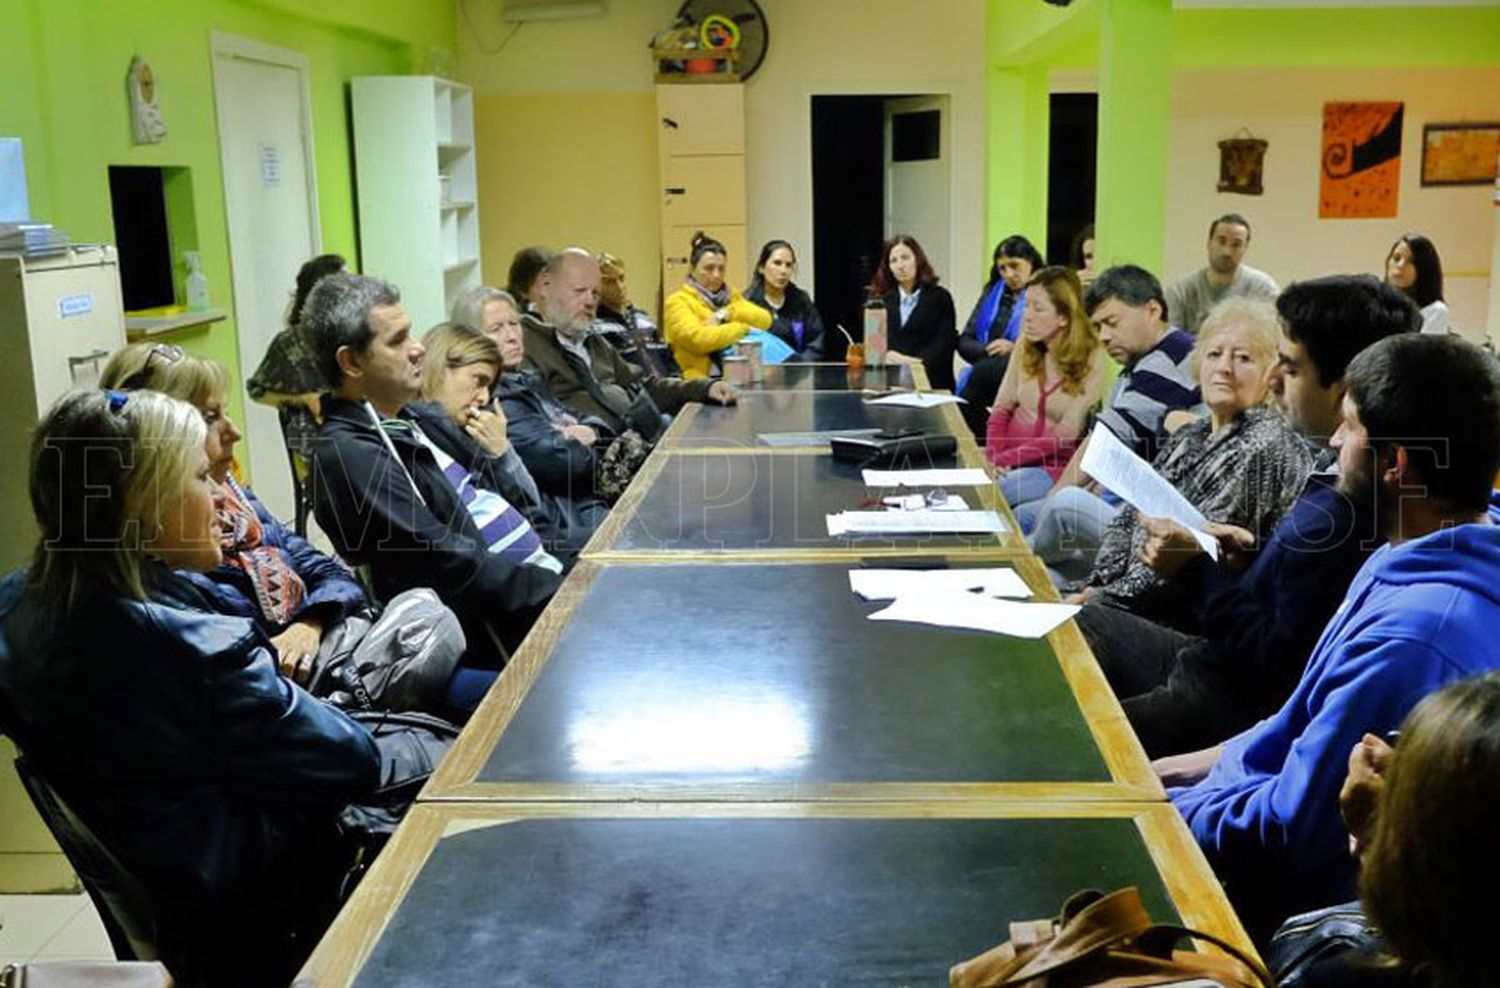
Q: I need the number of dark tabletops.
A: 5